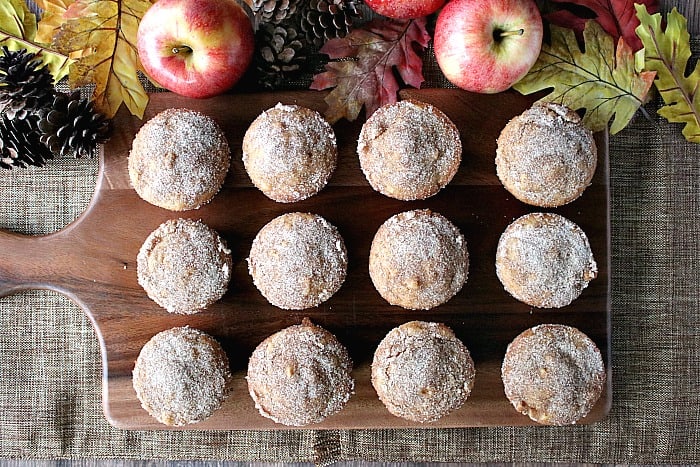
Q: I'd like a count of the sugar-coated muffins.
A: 12